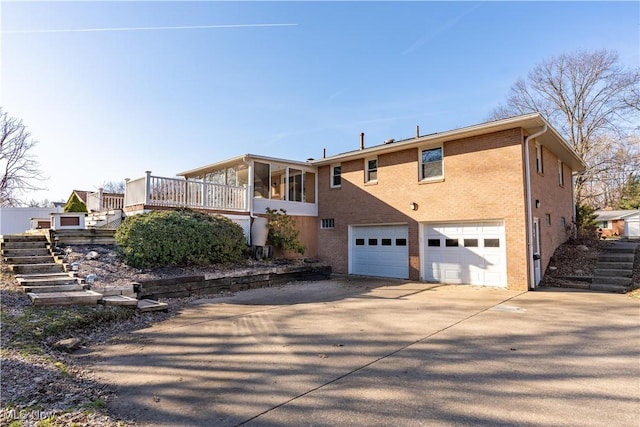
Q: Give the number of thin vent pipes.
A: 3